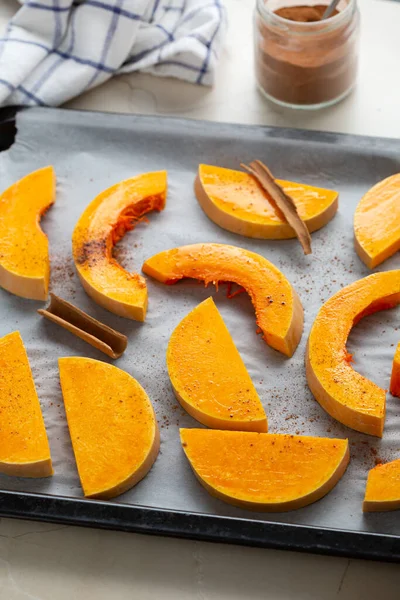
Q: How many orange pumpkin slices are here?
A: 12